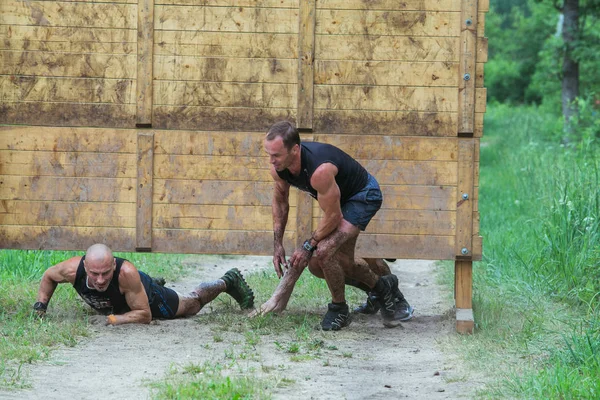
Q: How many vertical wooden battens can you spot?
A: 6